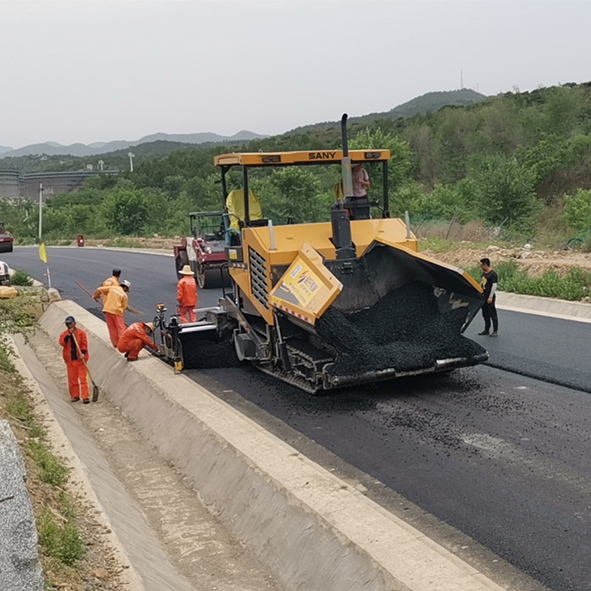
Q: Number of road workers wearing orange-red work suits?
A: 5